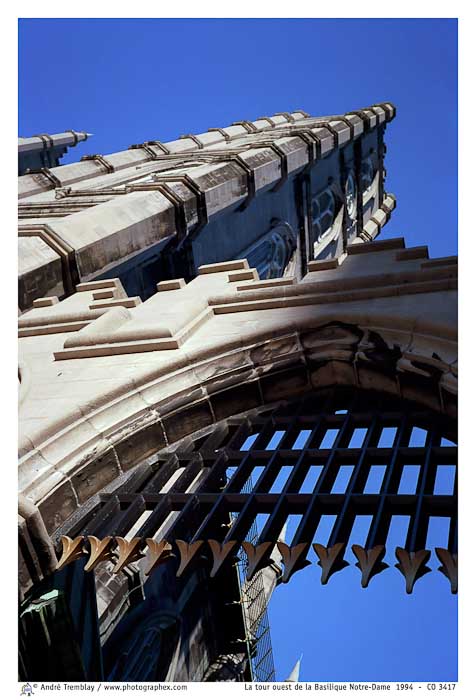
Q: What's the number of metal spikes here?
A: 12